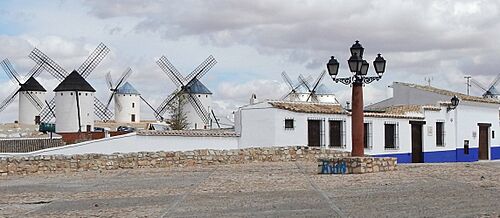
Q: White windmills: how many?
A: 7